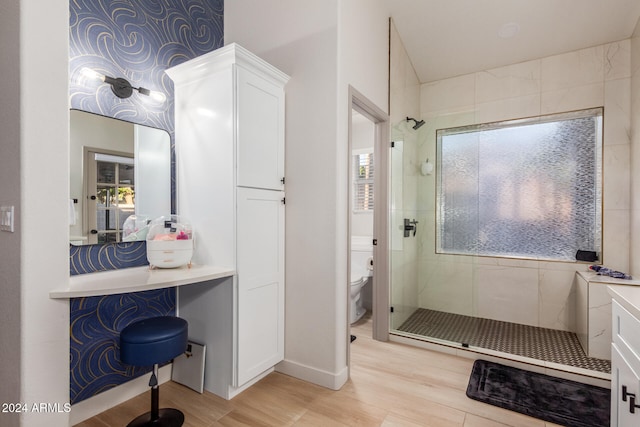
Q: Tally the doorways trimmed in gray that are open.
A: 1